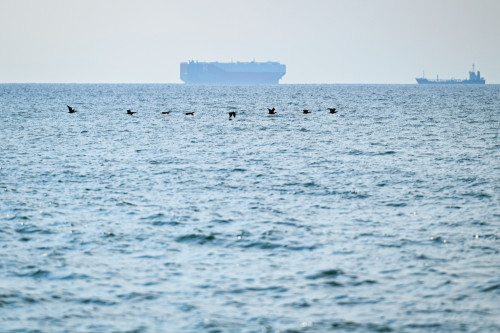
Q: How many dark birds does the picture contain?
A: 8